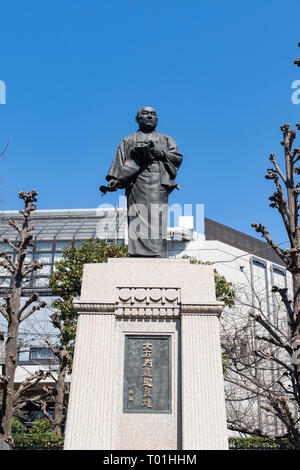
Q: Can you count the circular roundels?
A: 4